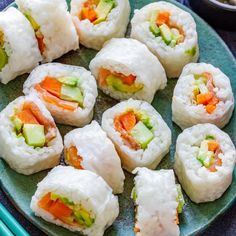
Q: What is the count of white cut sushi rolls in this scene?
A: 13